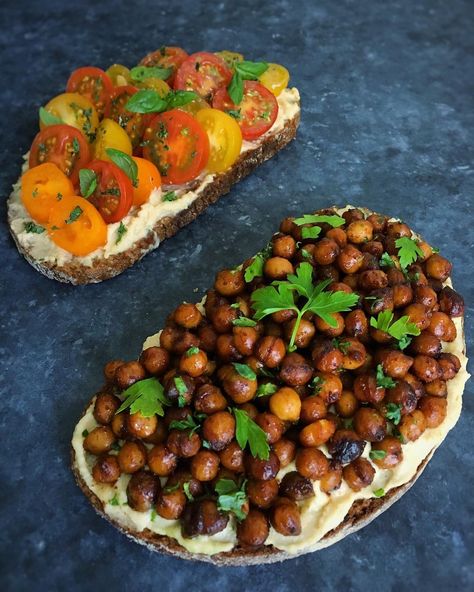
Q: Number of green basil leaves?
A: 8